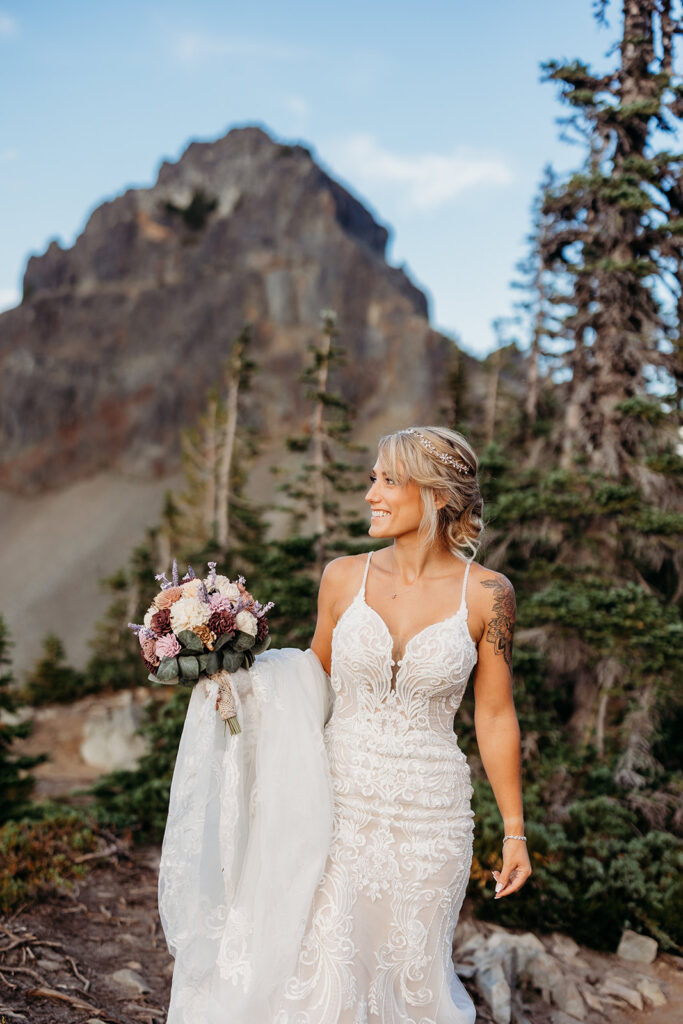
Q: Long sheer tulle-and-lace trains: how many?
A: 1